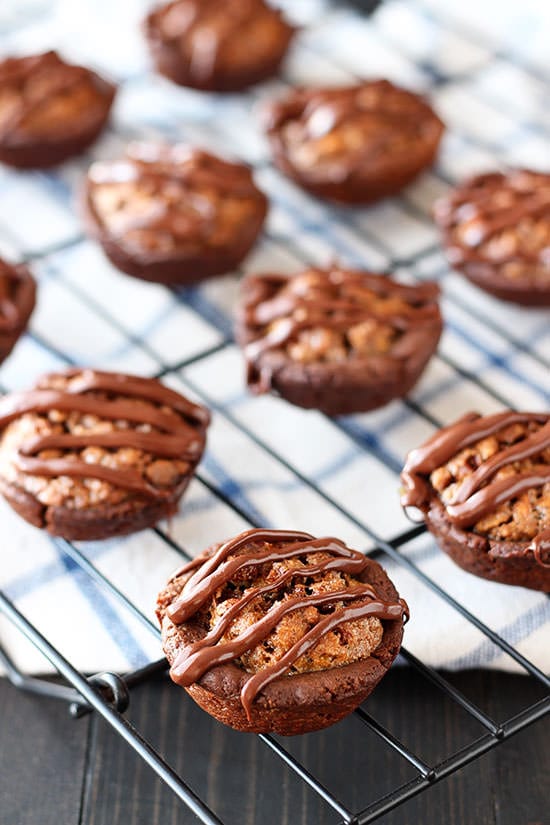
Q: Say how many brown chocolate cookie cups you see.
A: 10